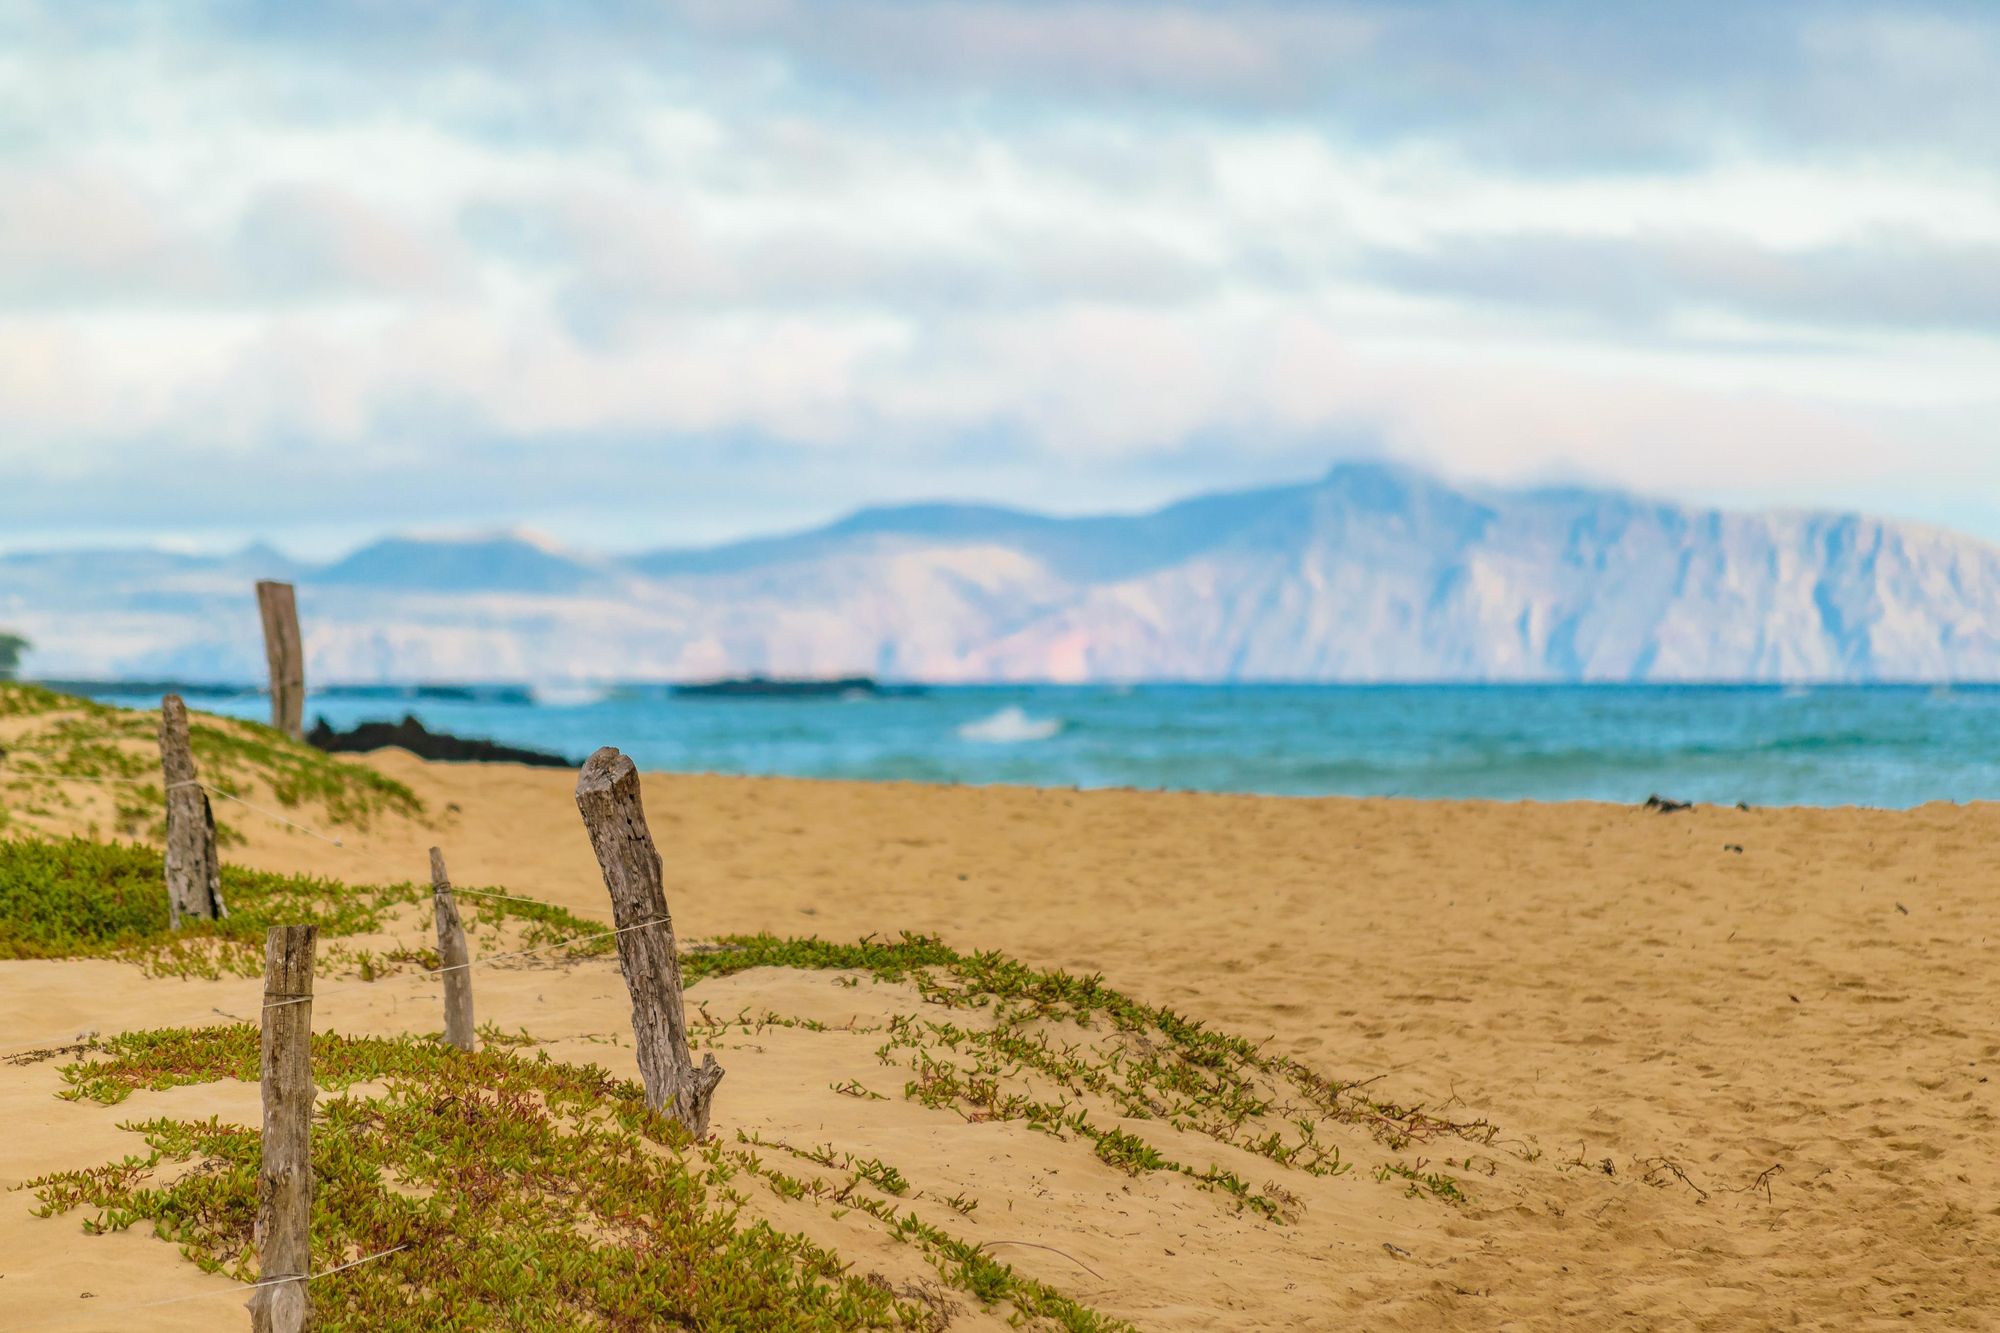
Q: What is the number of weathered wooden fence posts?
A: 5